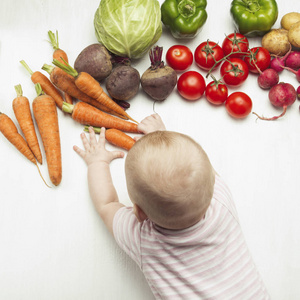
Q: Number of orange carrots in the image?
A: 9